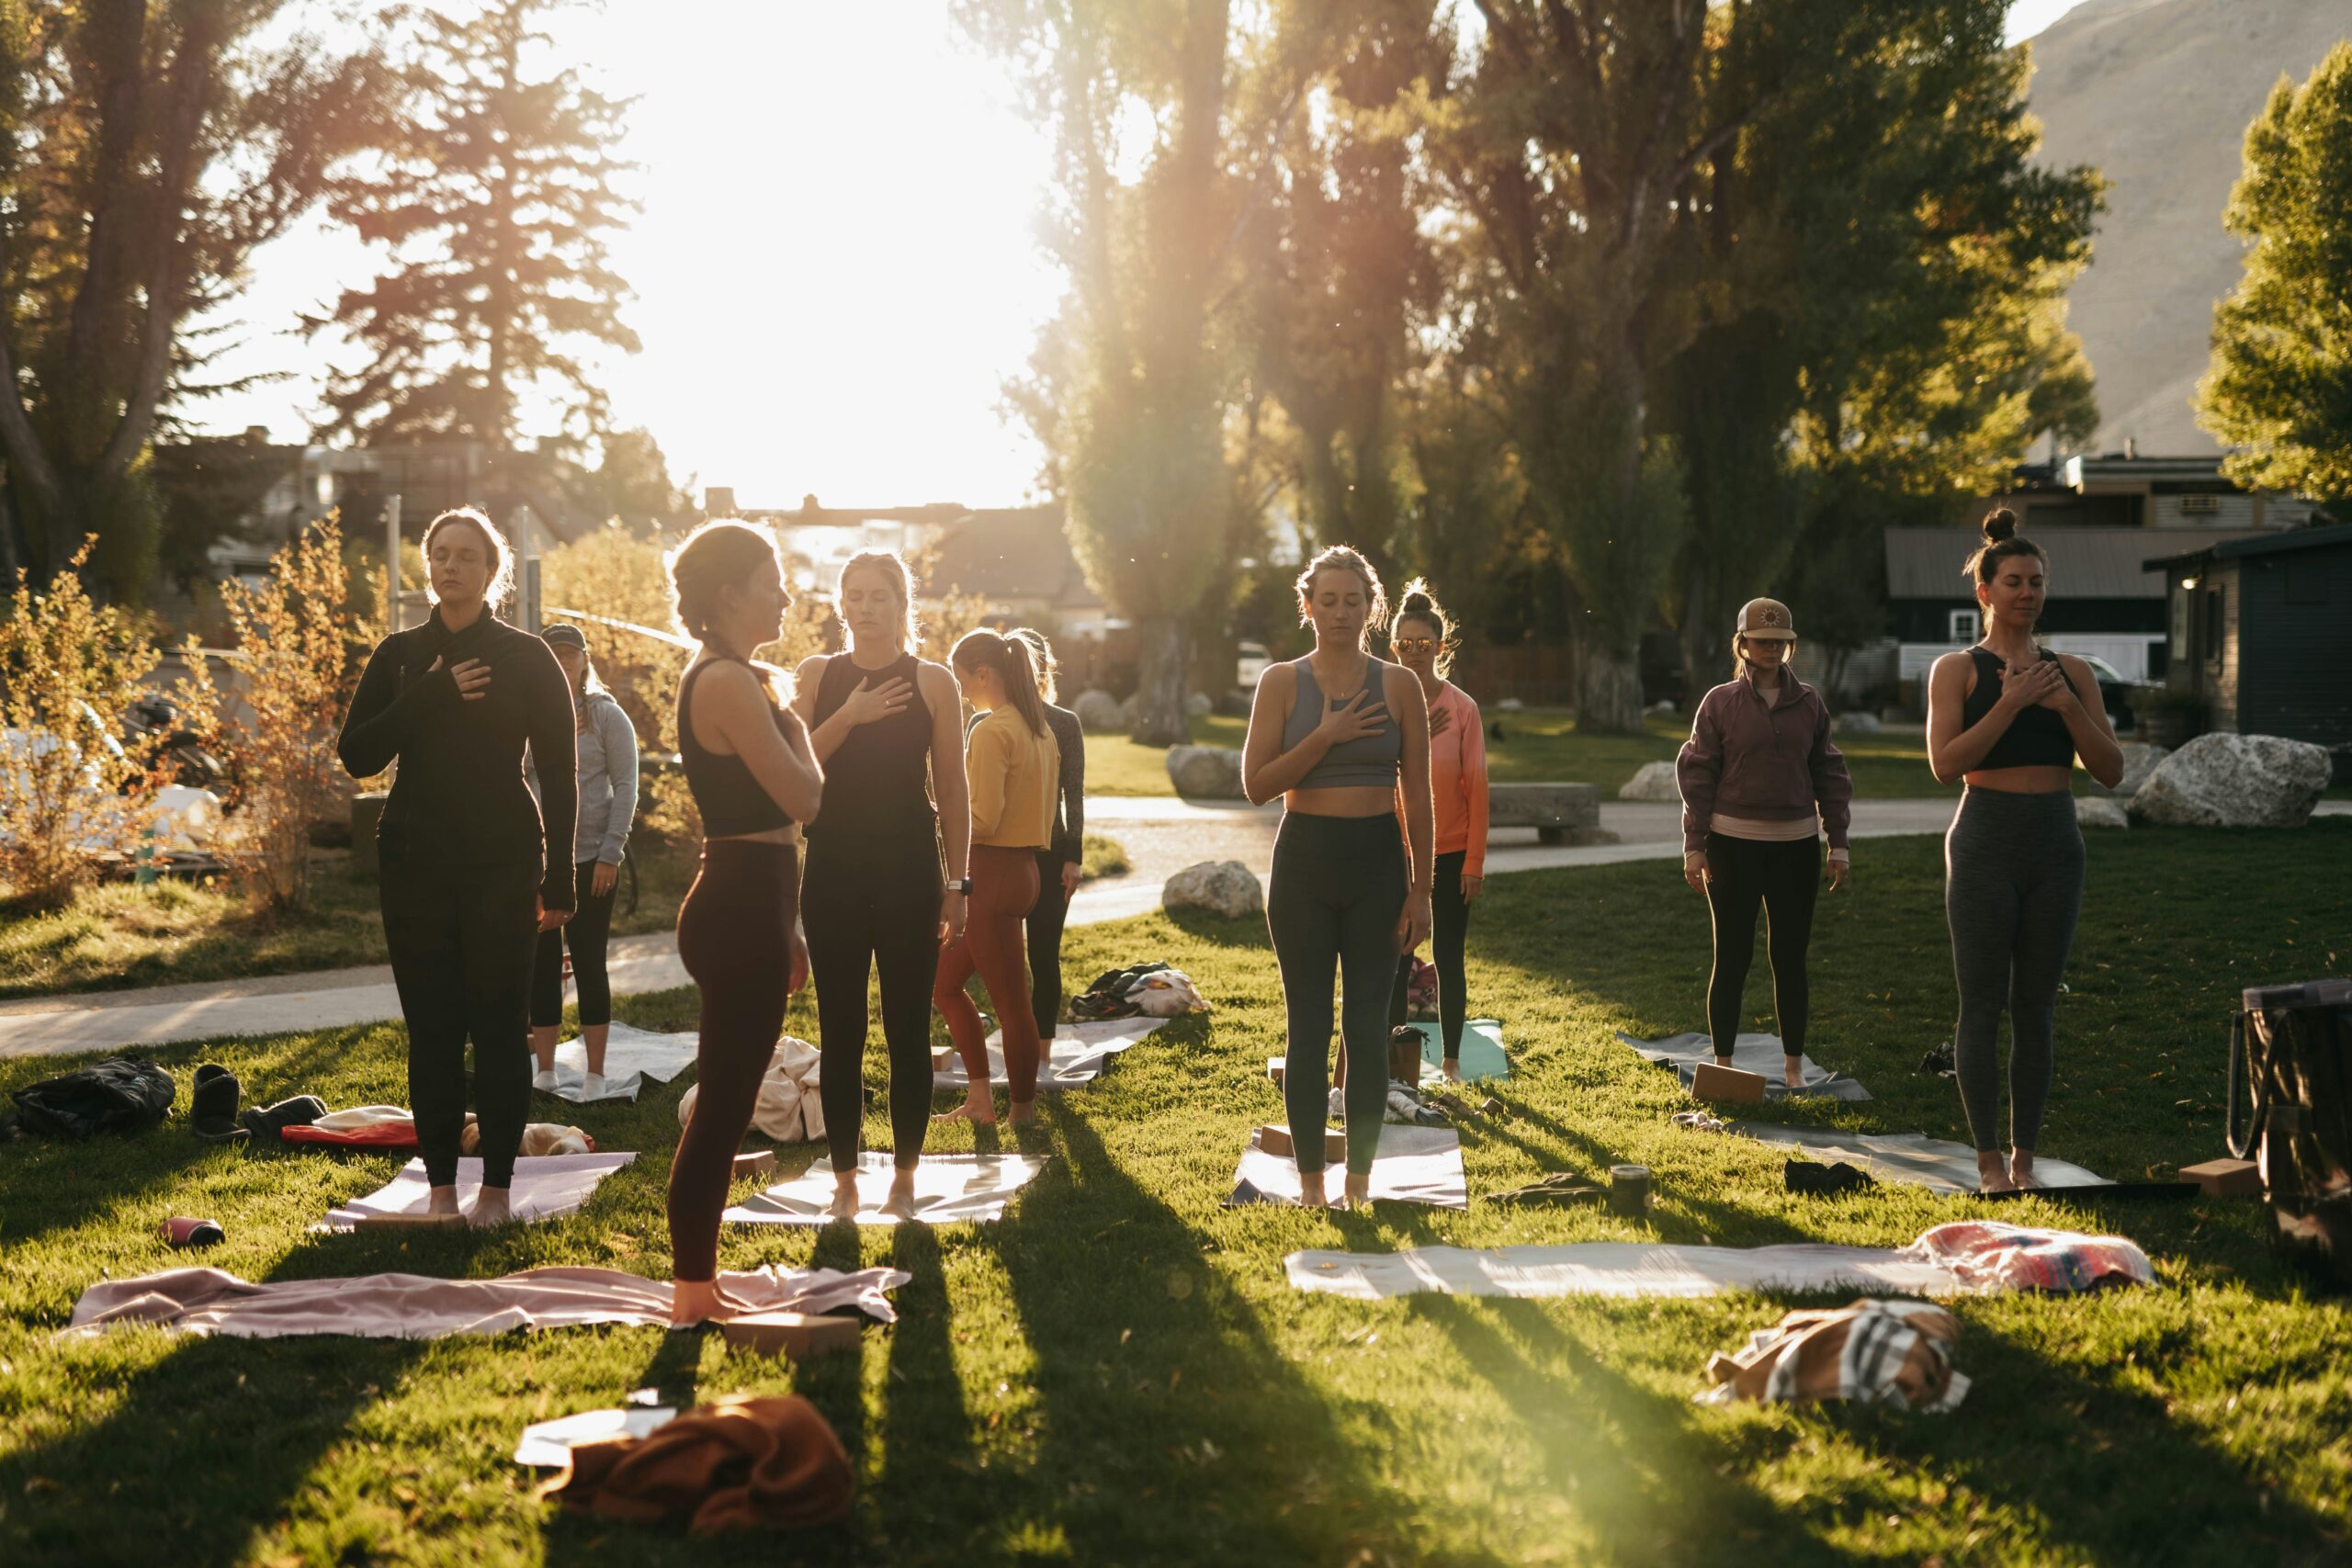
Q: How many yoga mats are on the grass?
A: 10